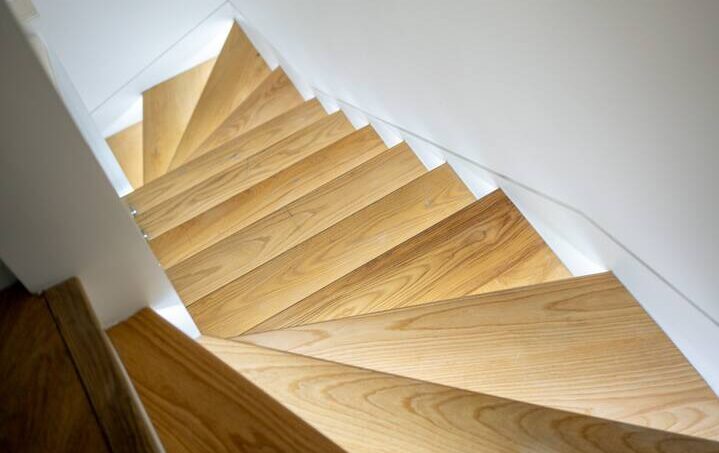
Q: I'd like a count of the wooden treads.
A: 14